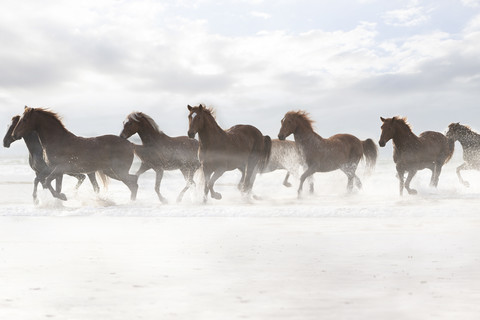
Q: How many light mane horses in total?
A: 1